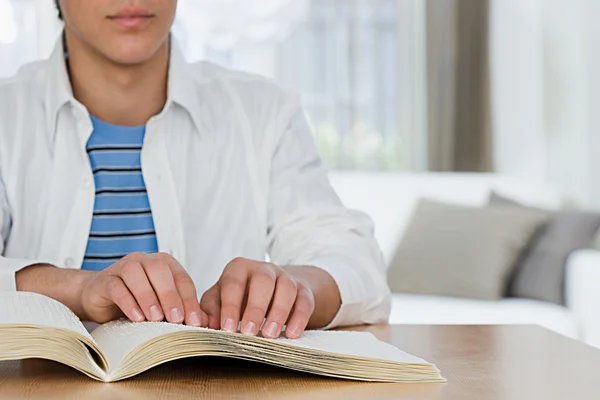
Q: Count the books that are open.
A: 1